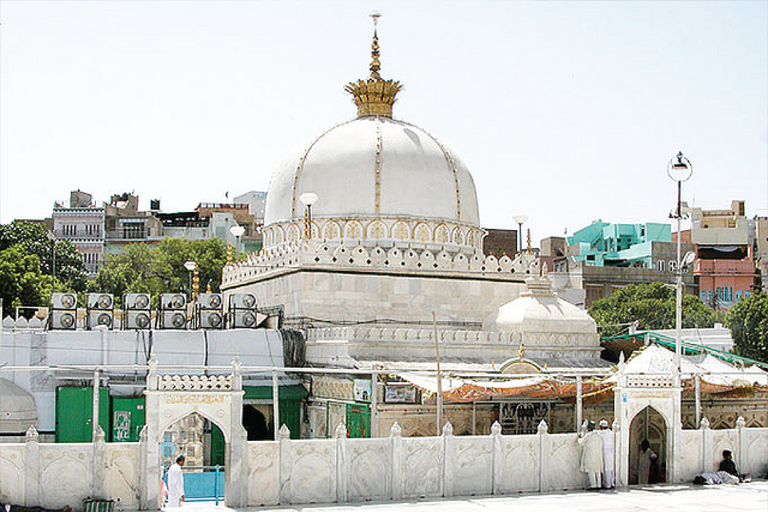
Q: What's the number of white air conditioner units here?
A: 12